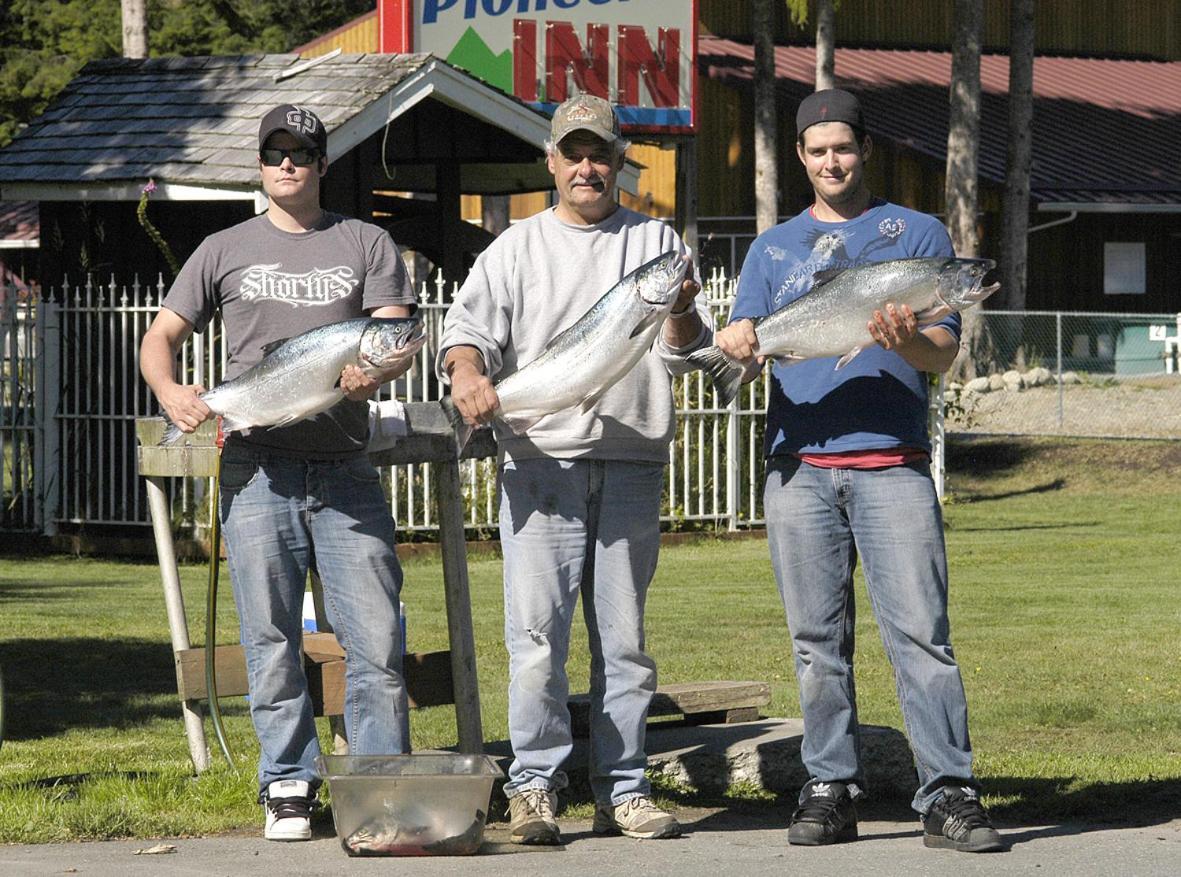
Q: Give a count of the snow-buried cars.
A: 0